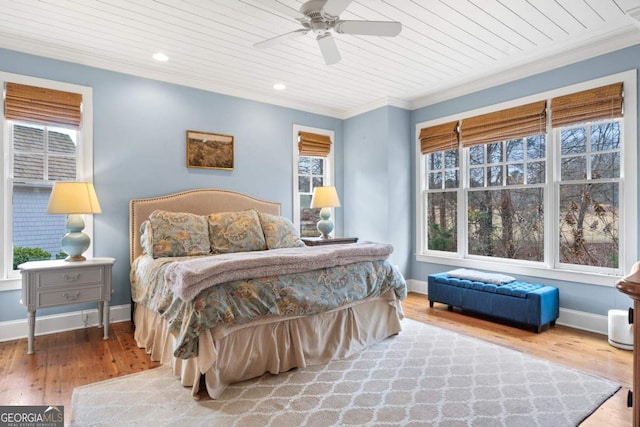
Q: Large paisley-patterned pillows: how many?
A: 3